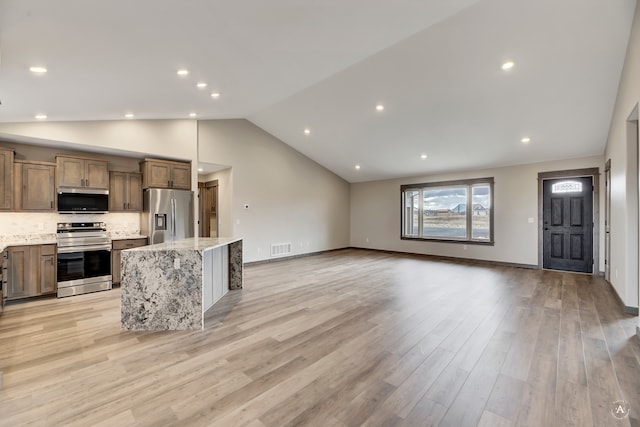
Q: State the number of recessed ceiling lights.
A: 13